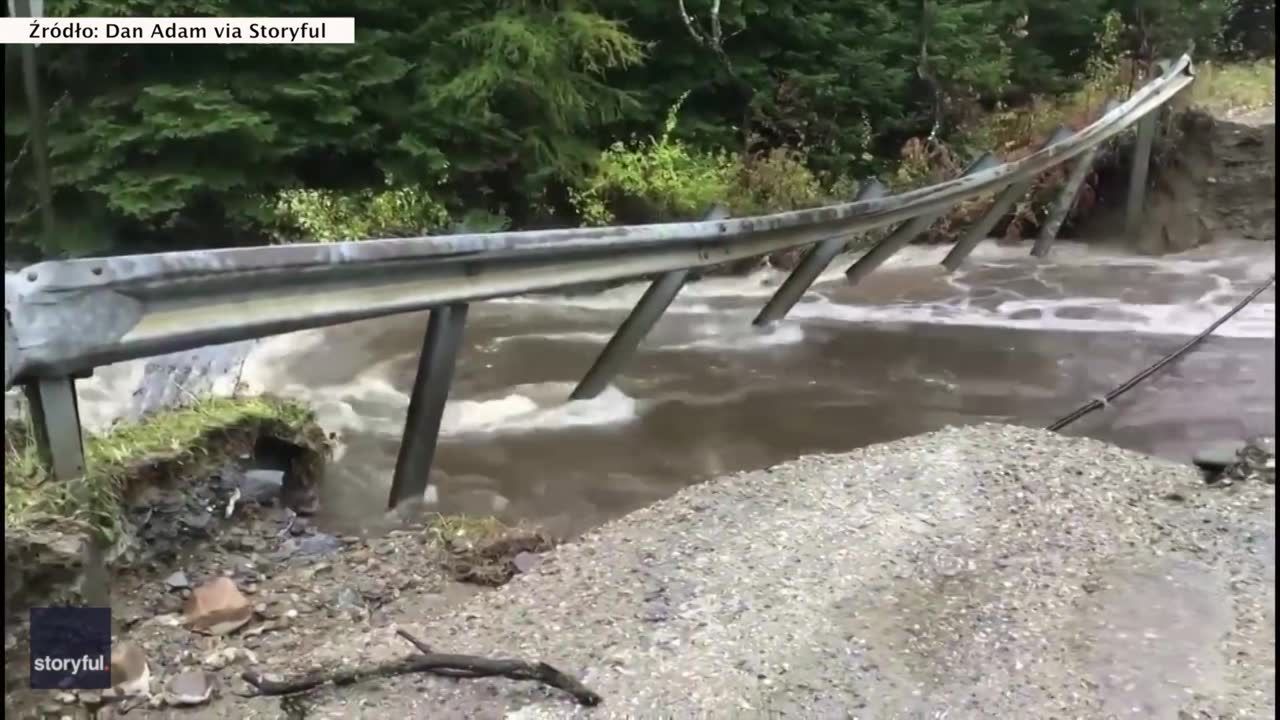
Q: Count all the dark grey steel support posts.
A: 8